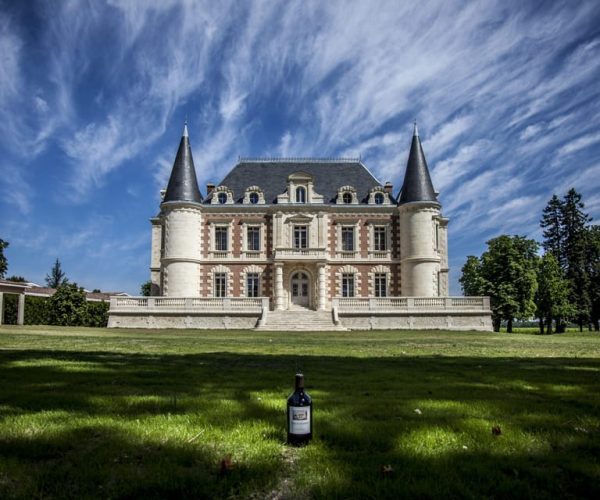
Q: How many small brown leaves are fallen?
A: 3